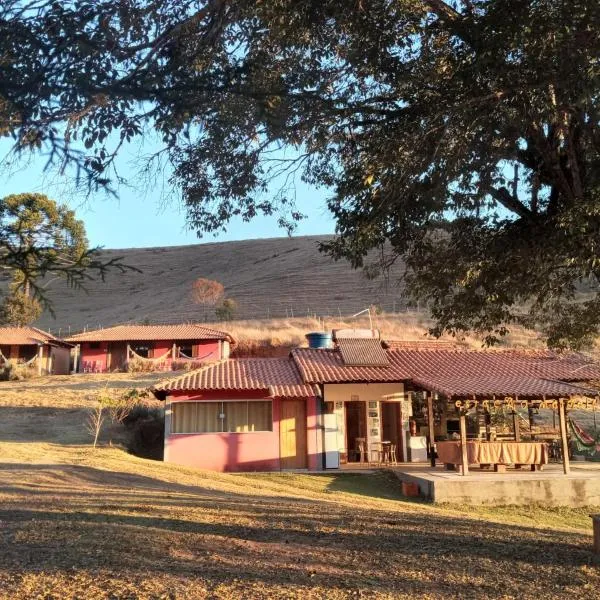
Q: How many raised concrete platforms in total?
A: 1